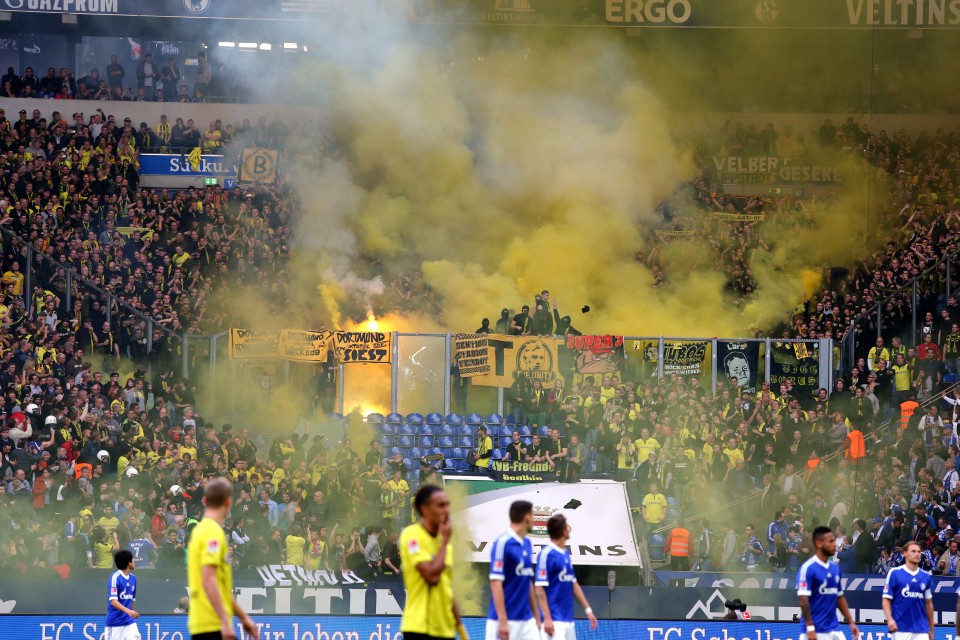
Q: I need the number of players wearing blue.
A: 5